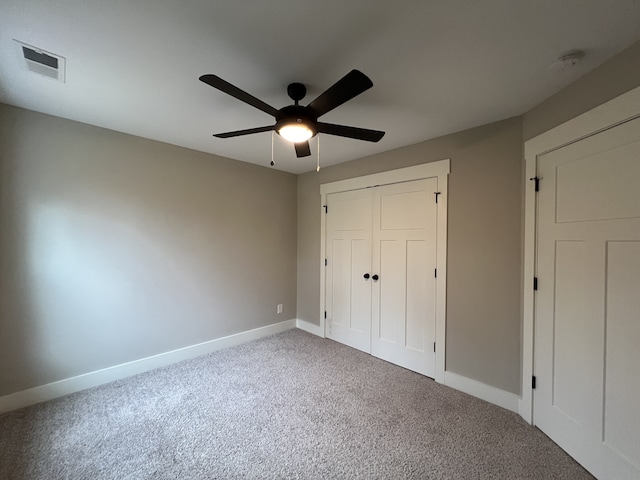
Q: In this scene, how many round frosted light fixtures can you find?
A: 1